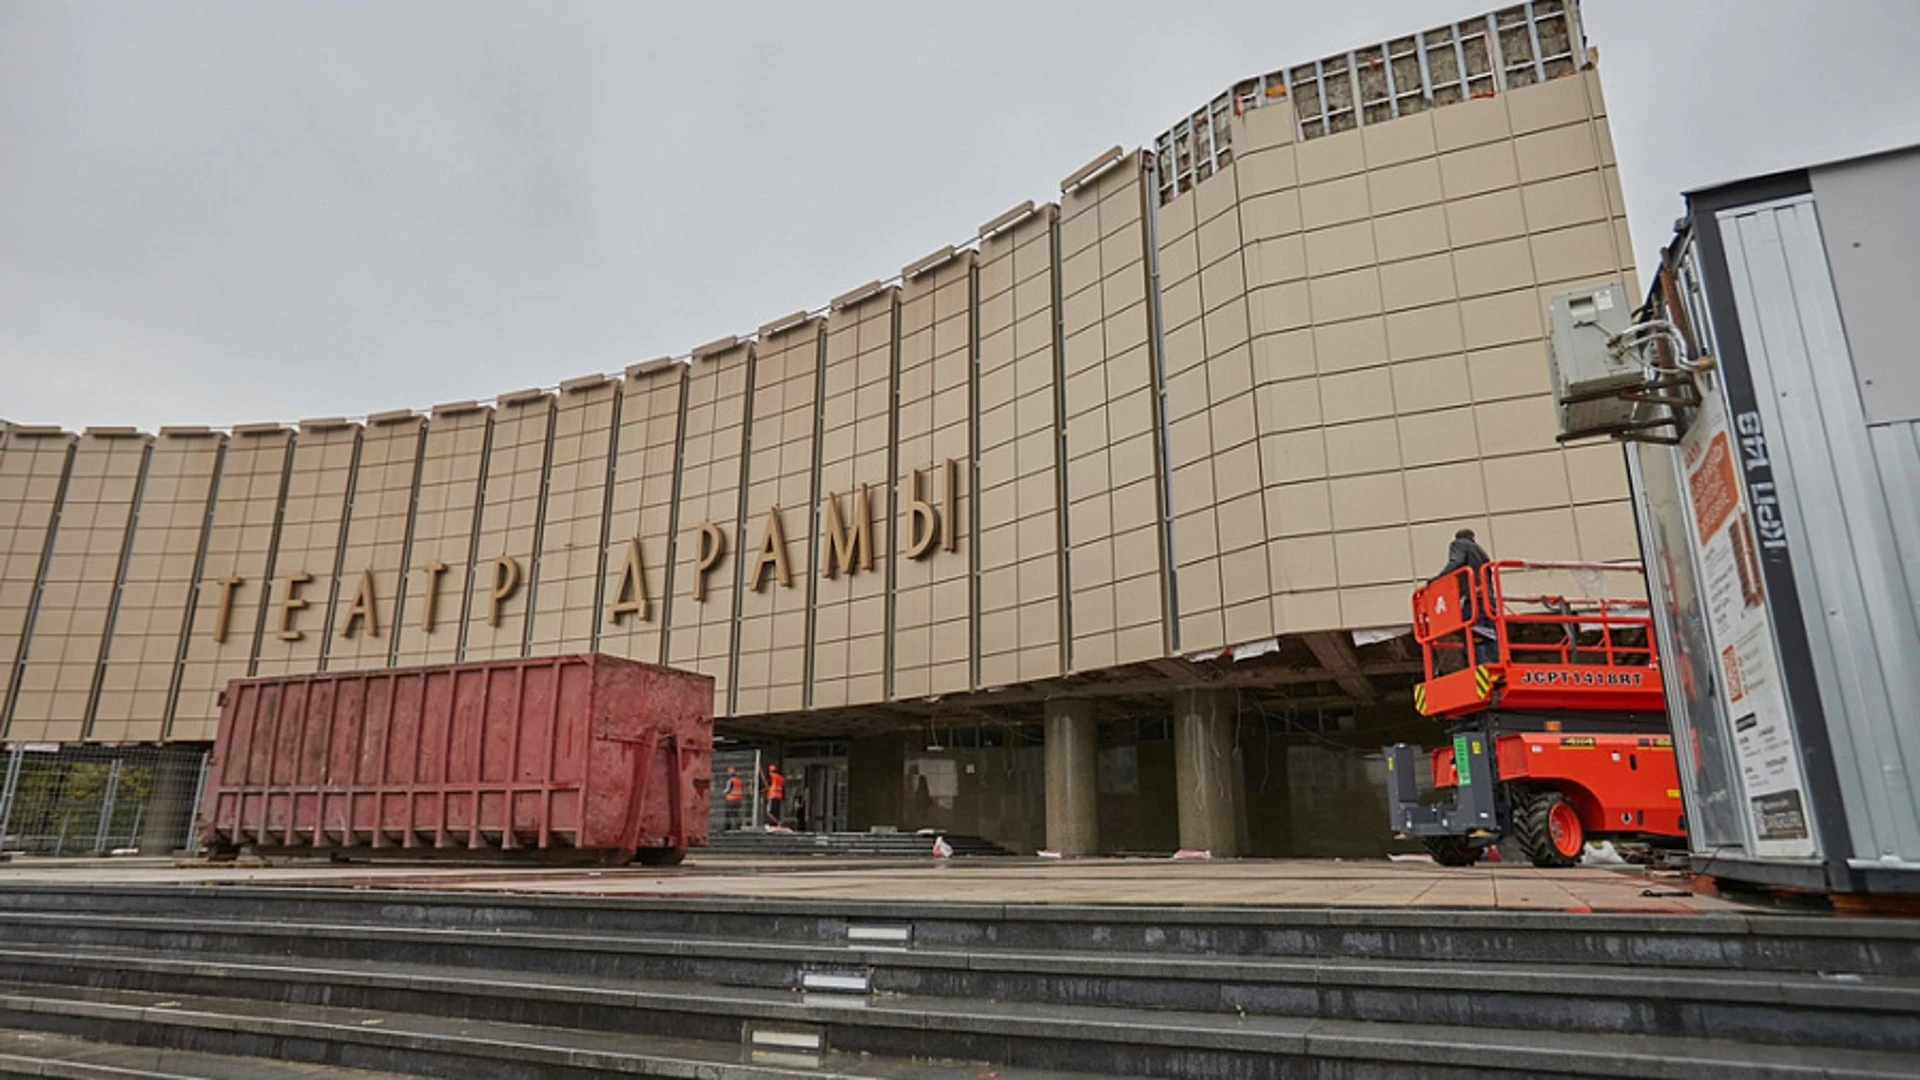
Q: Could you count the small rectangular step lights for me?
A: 3